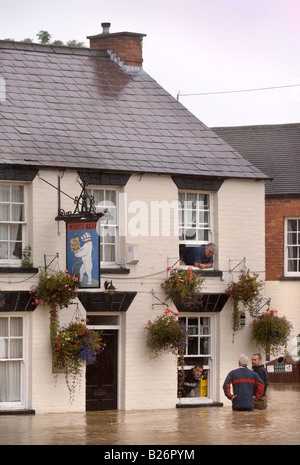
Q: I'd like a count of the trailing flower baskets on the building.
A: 6